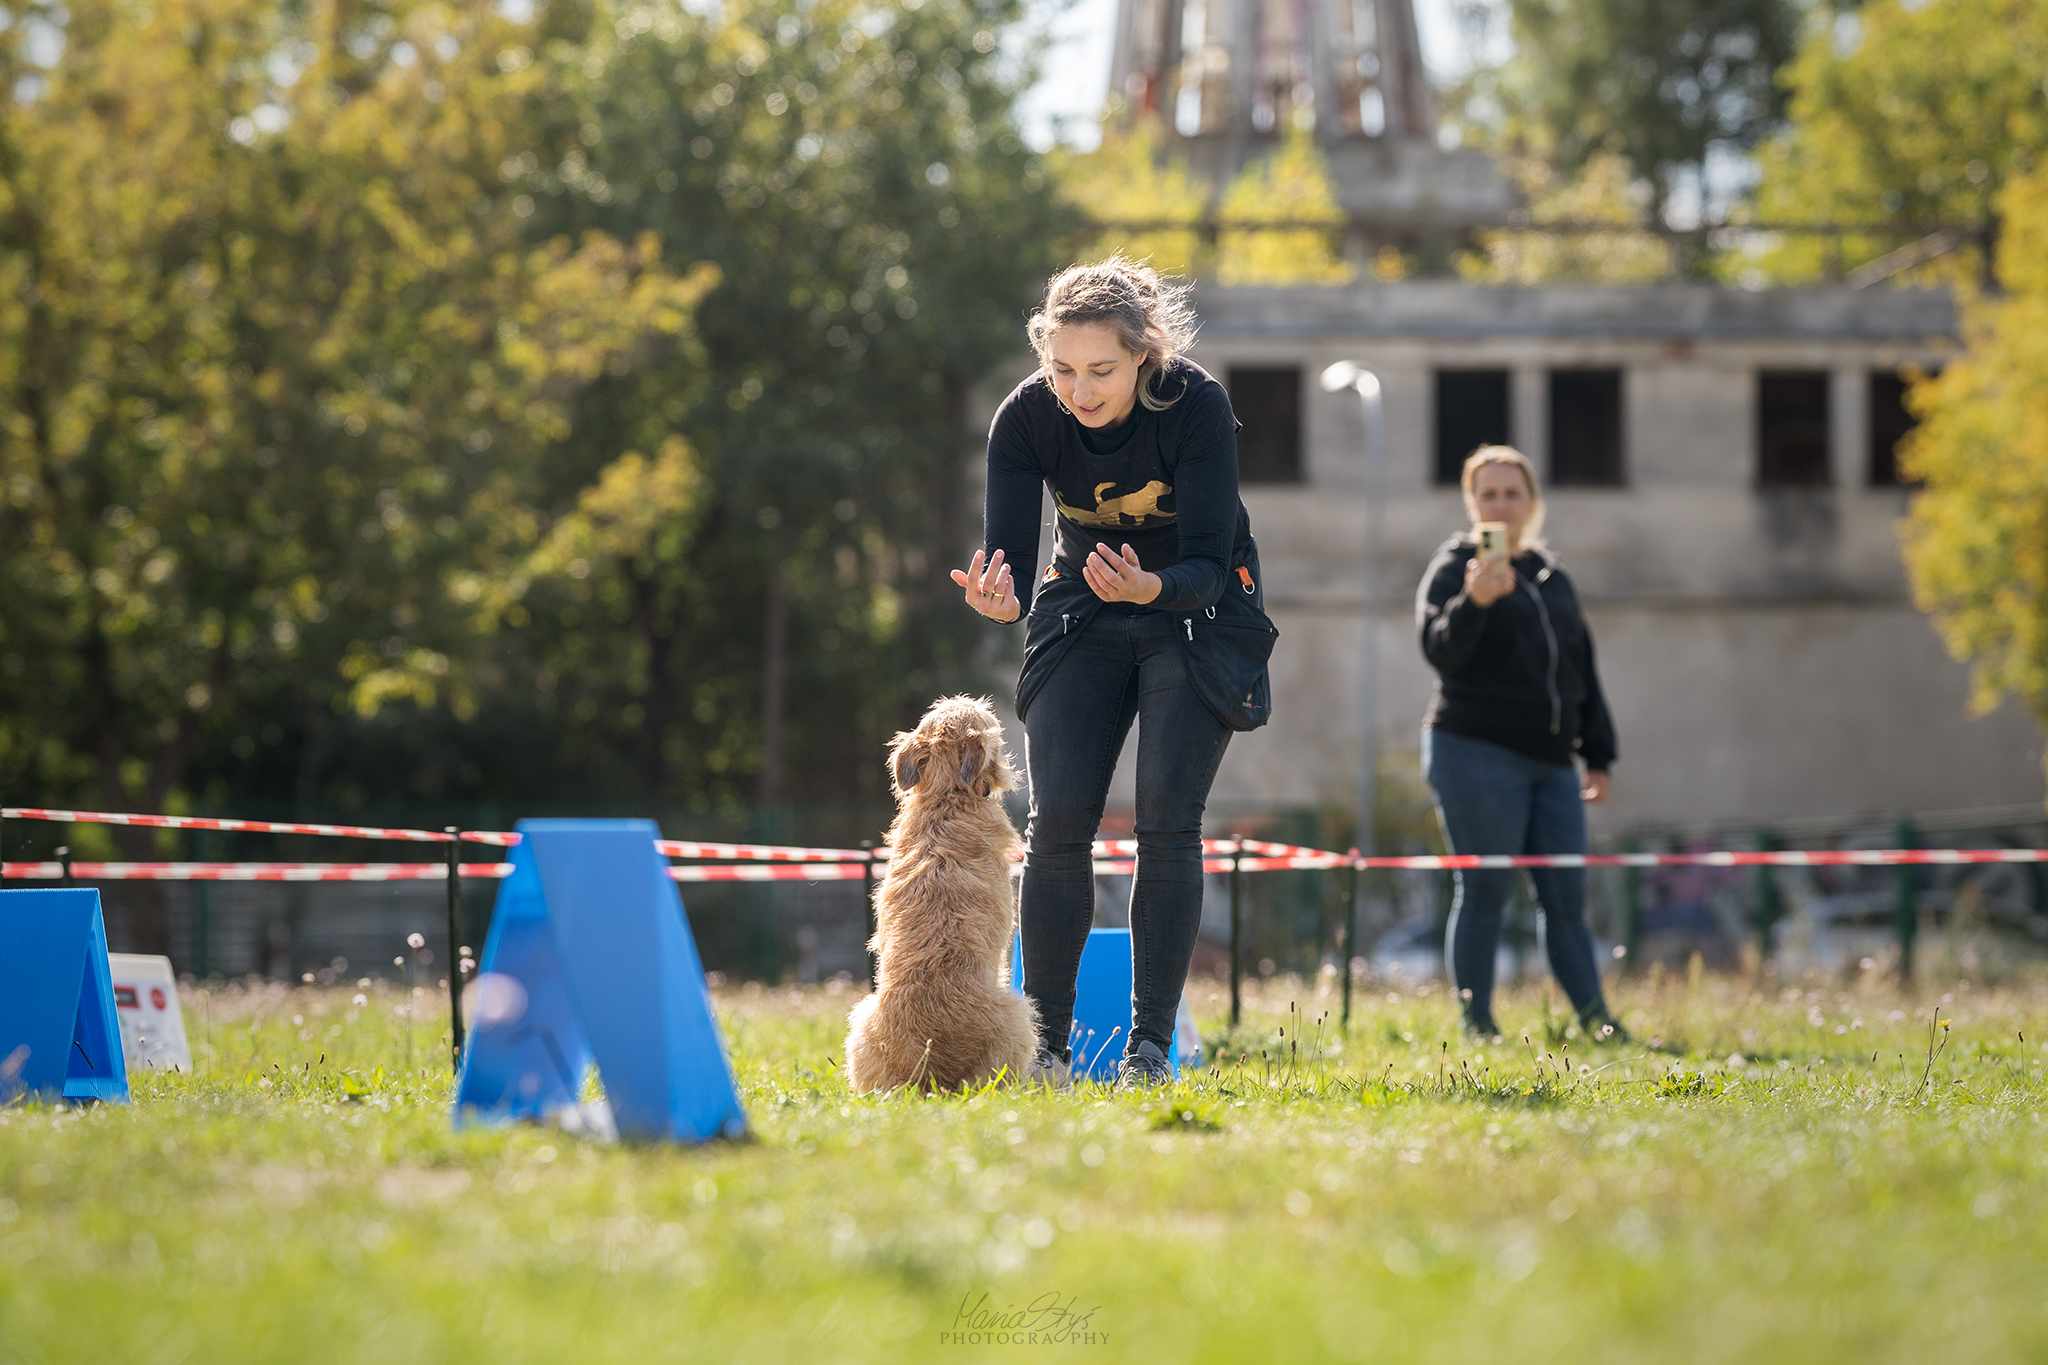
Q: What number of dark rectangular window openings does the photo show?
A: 5